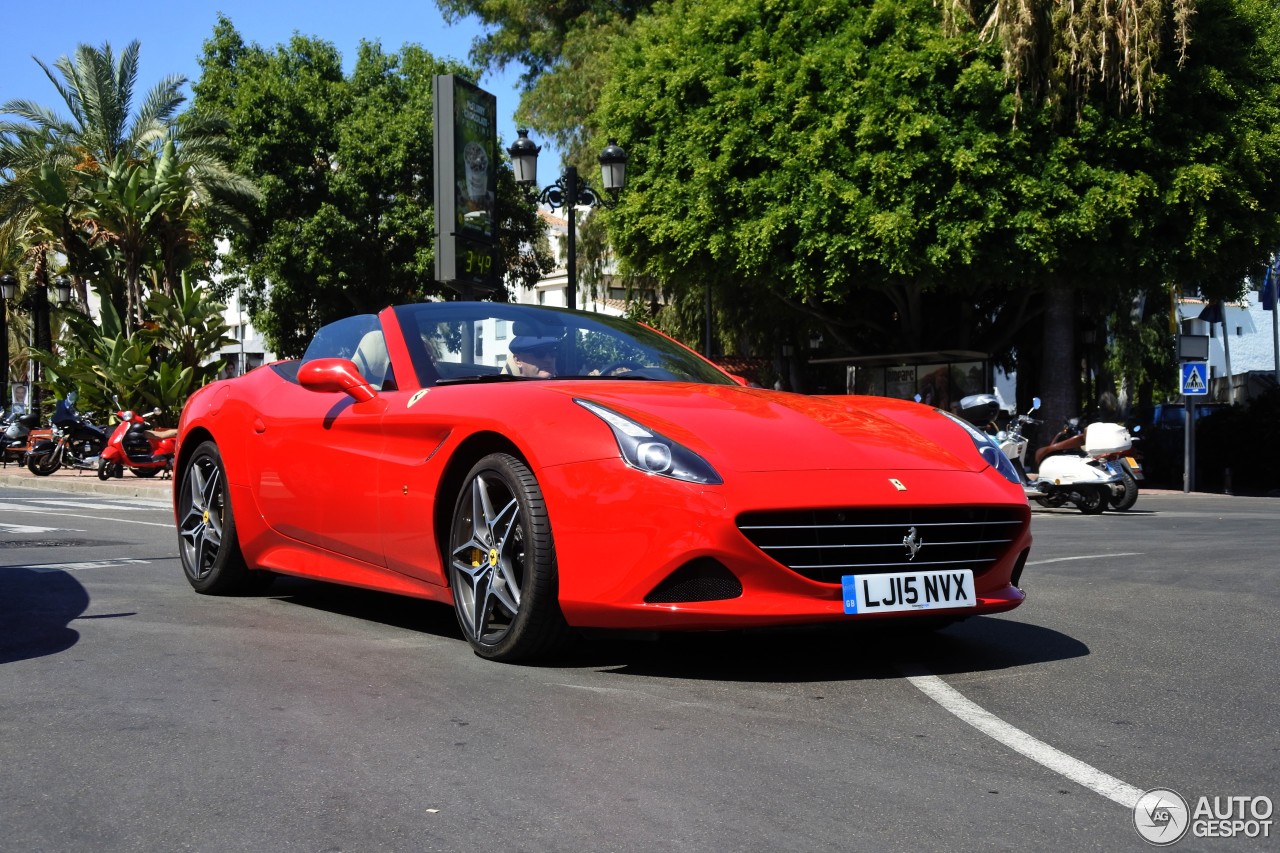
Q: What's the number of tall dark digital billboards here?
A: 1